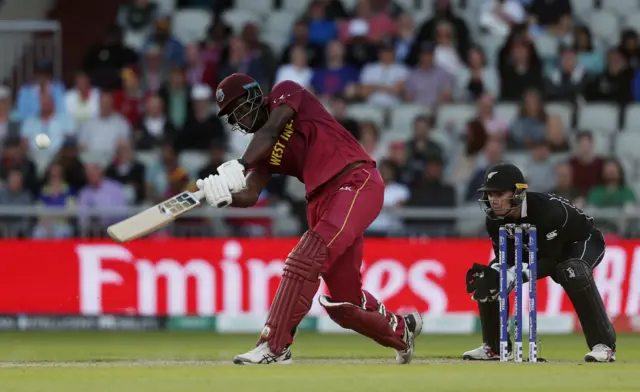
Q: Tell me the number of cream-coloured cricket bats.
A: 1